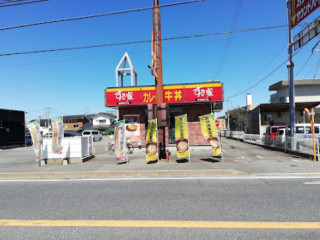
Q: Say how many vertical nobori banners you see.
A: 6